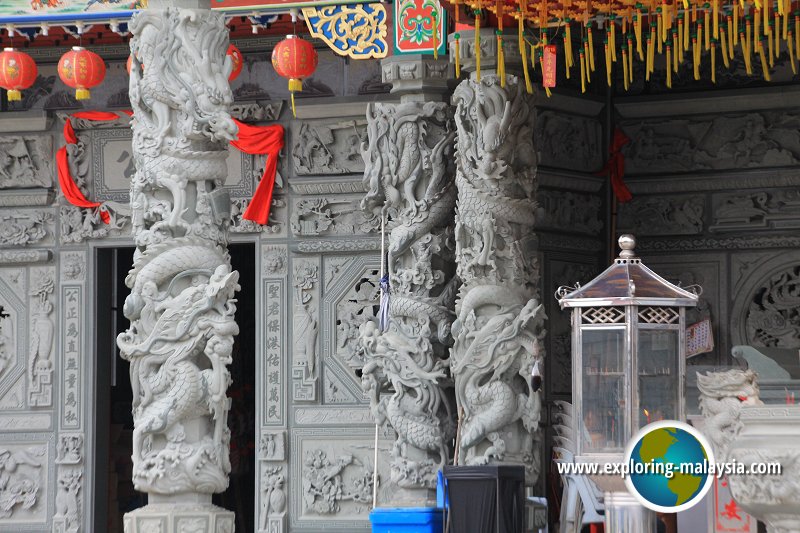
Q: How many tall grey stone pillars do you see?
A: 3